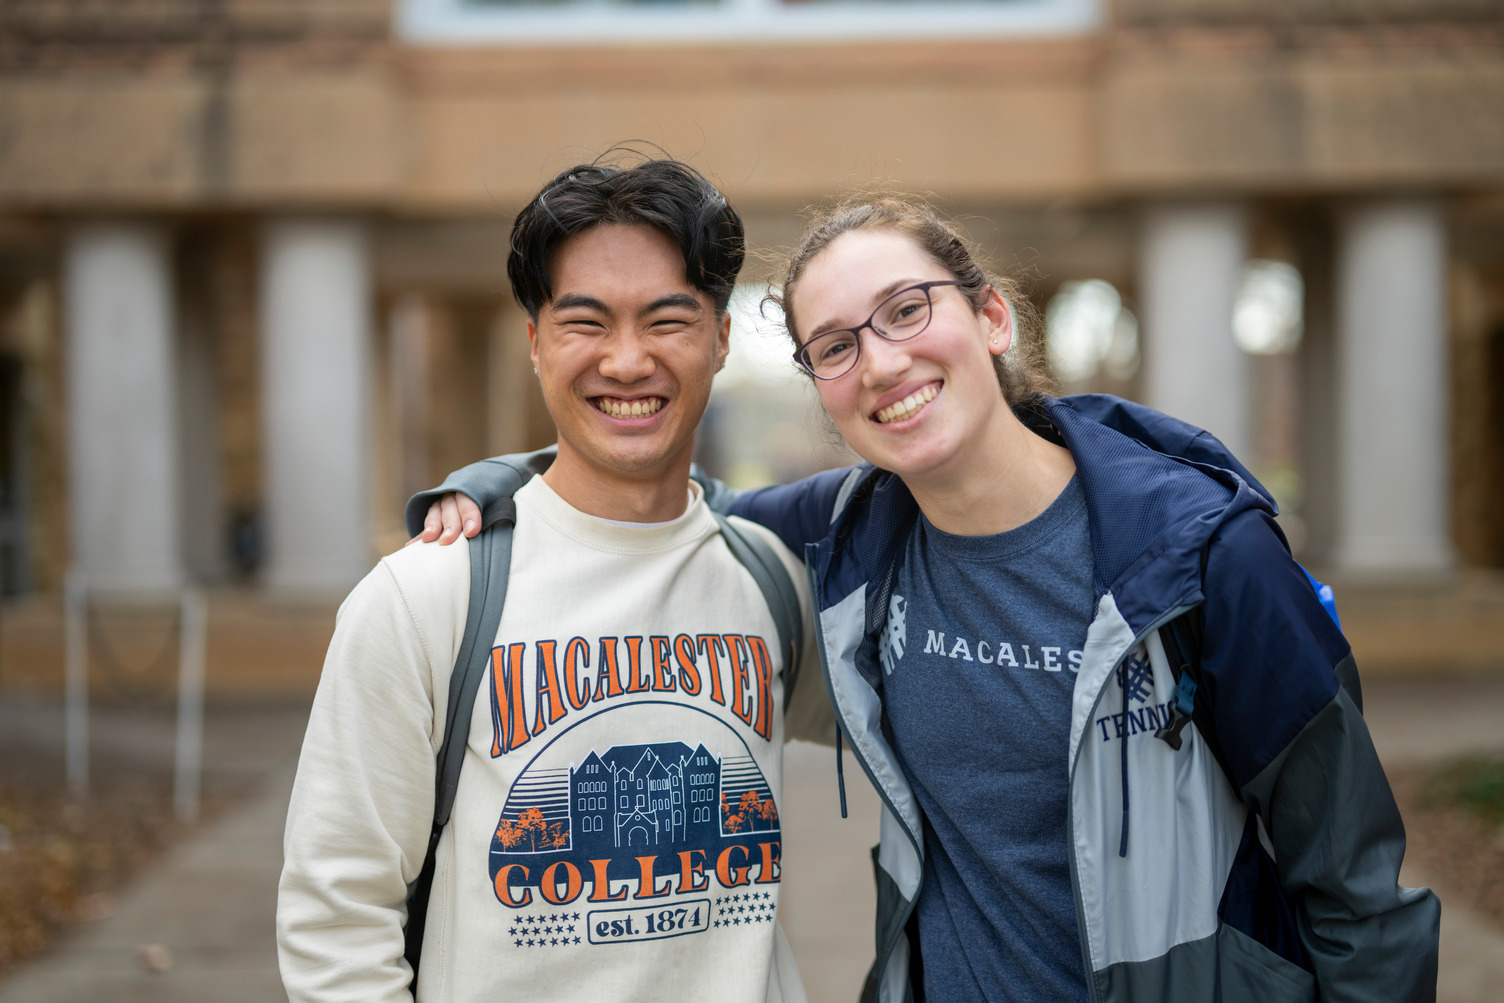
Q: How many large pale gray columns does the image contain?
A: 4